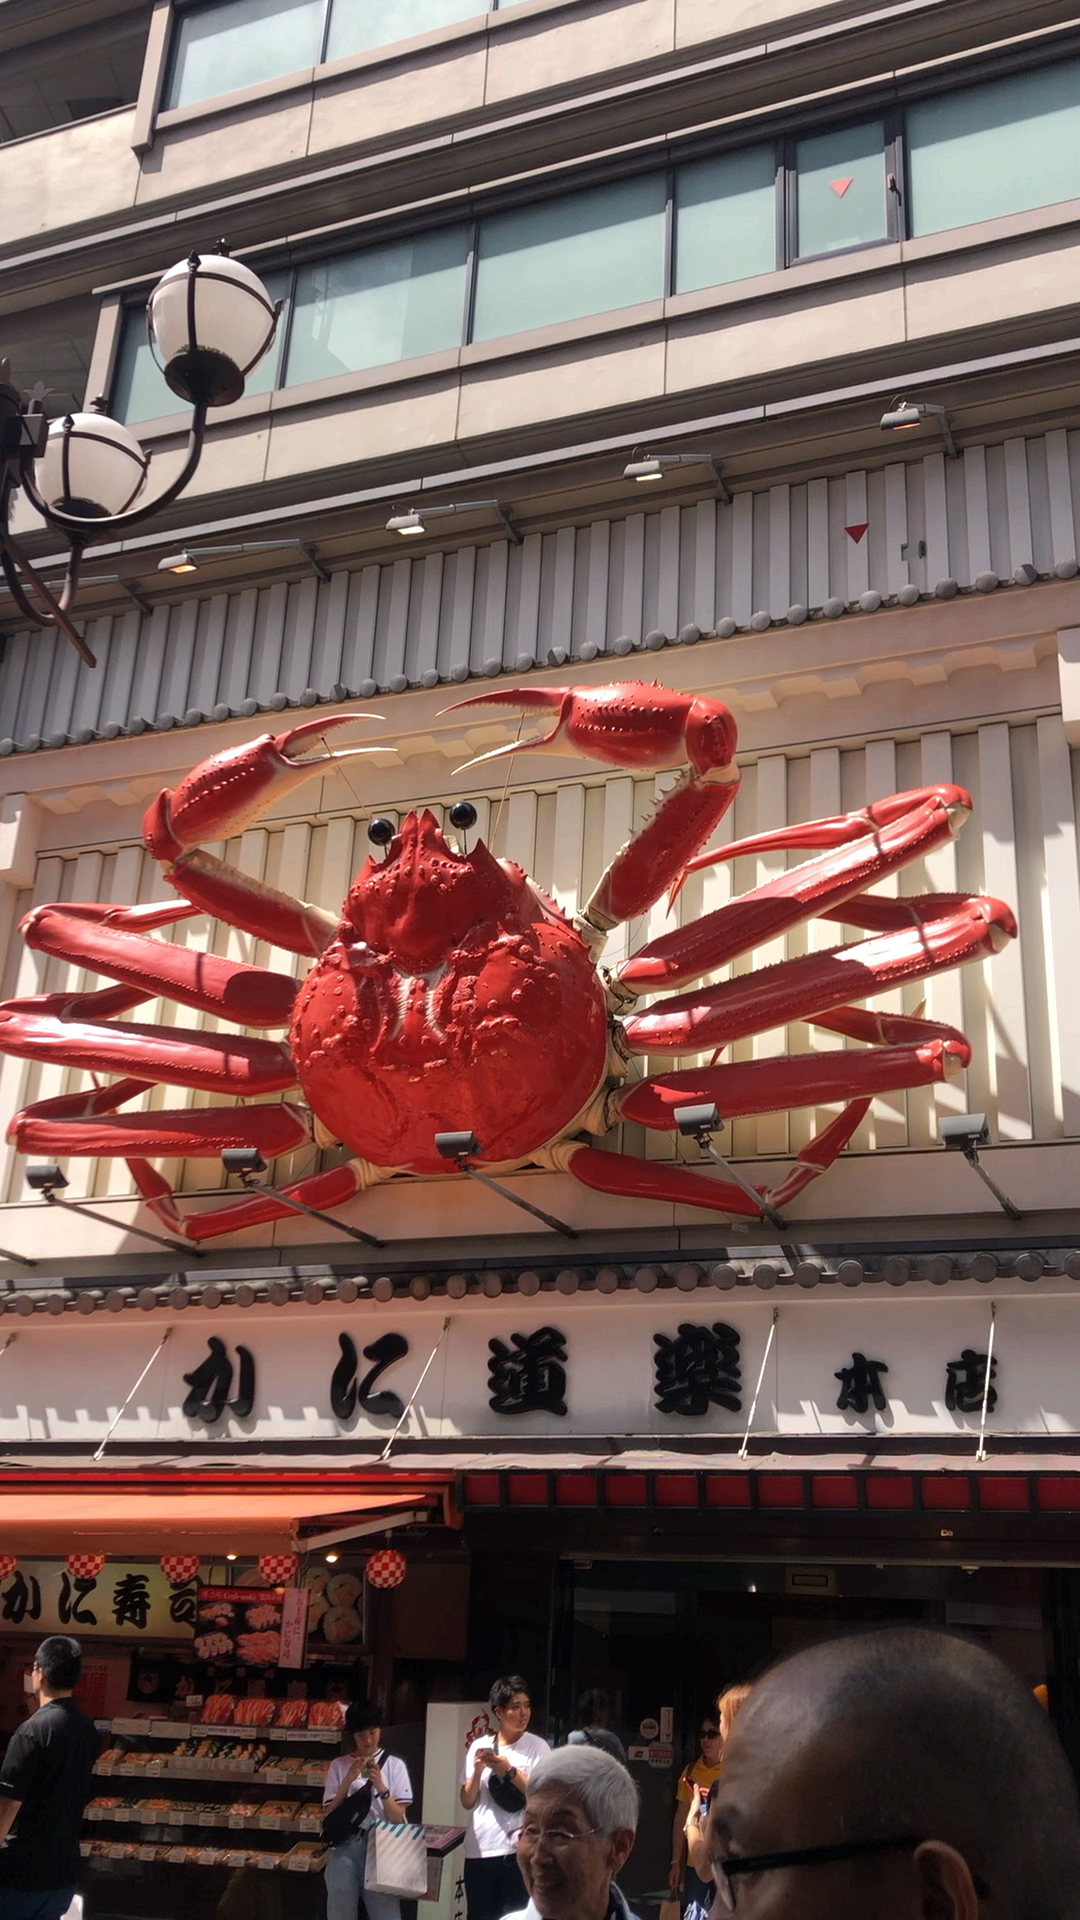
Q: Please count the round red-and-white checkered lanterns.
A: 5